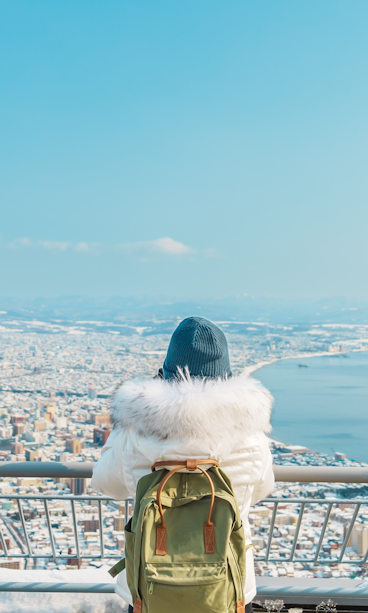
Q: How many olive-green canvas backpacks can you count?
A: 1